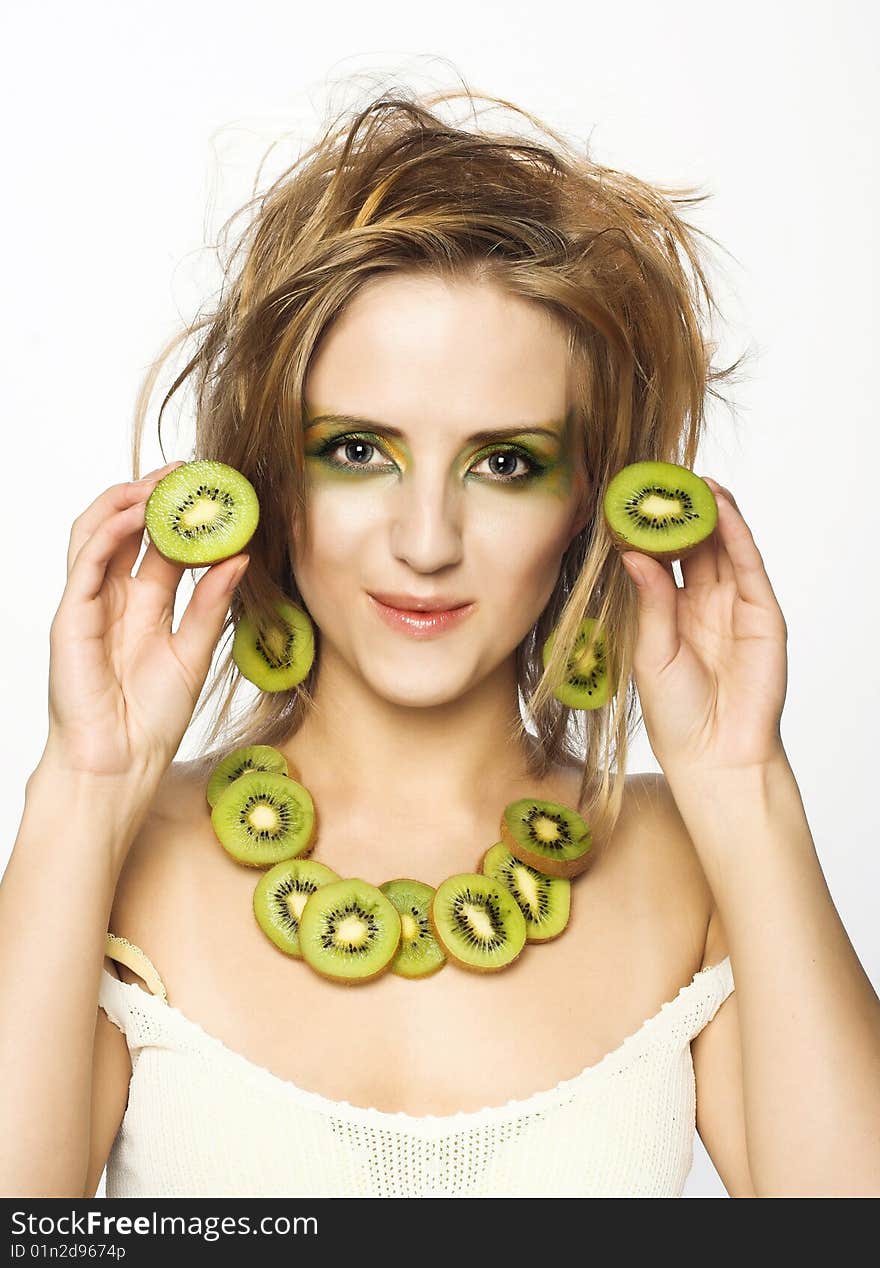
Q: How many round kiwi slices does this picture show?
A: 12